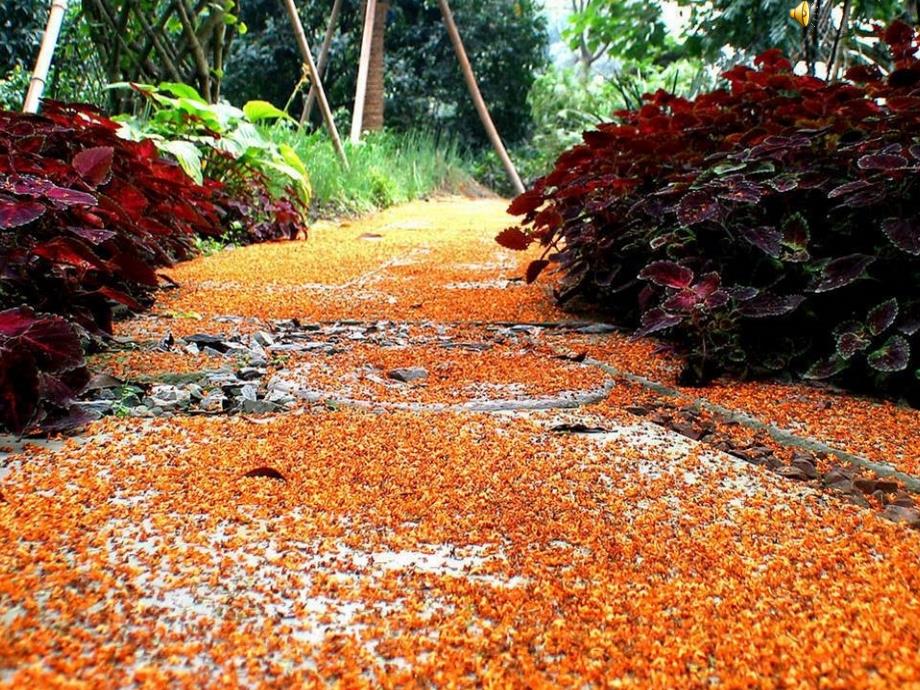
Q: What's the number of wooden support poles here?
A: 5